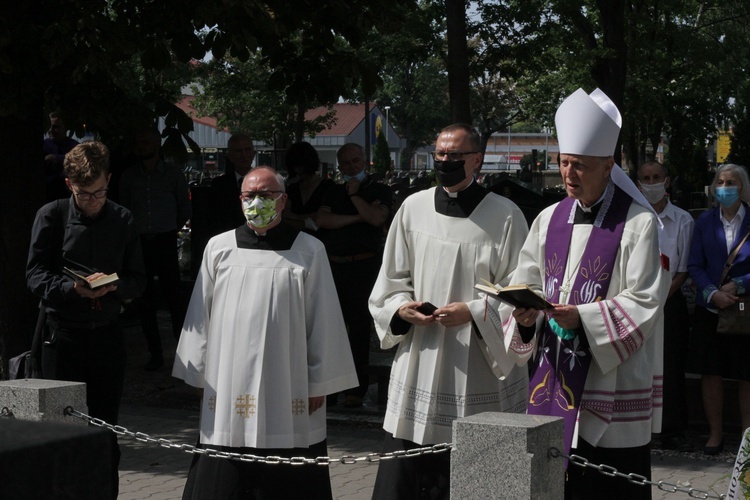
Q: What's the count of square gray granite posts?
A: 2